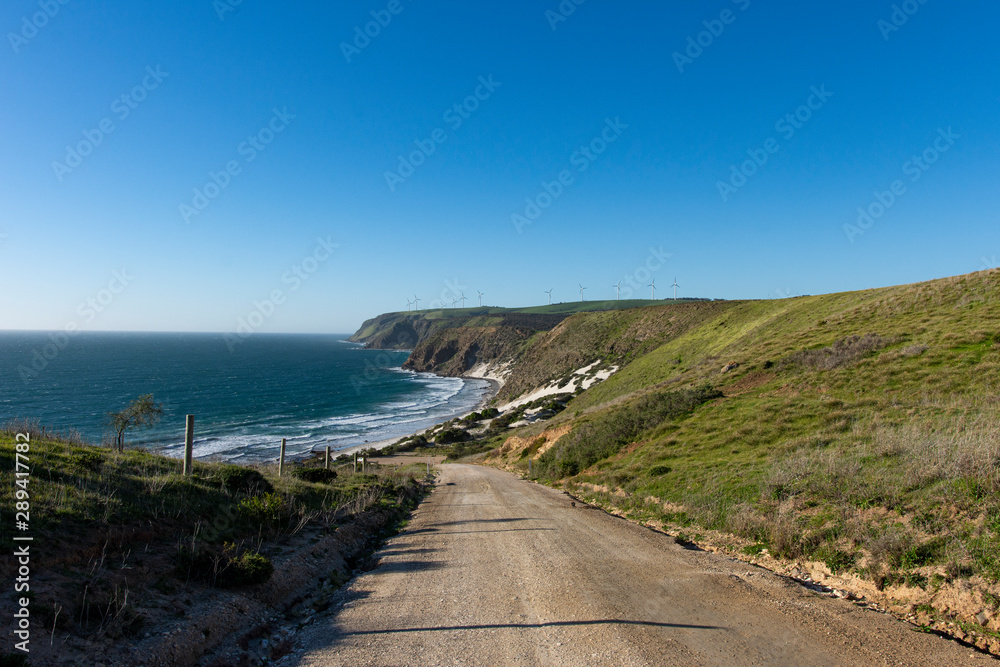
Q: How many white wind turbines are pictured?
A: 11